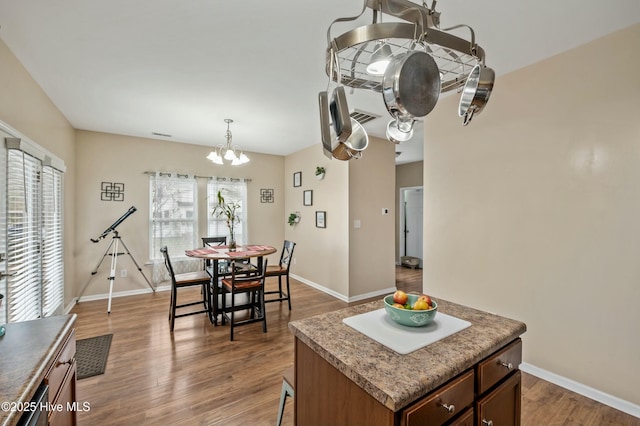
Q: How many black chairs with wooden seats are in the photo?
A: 4